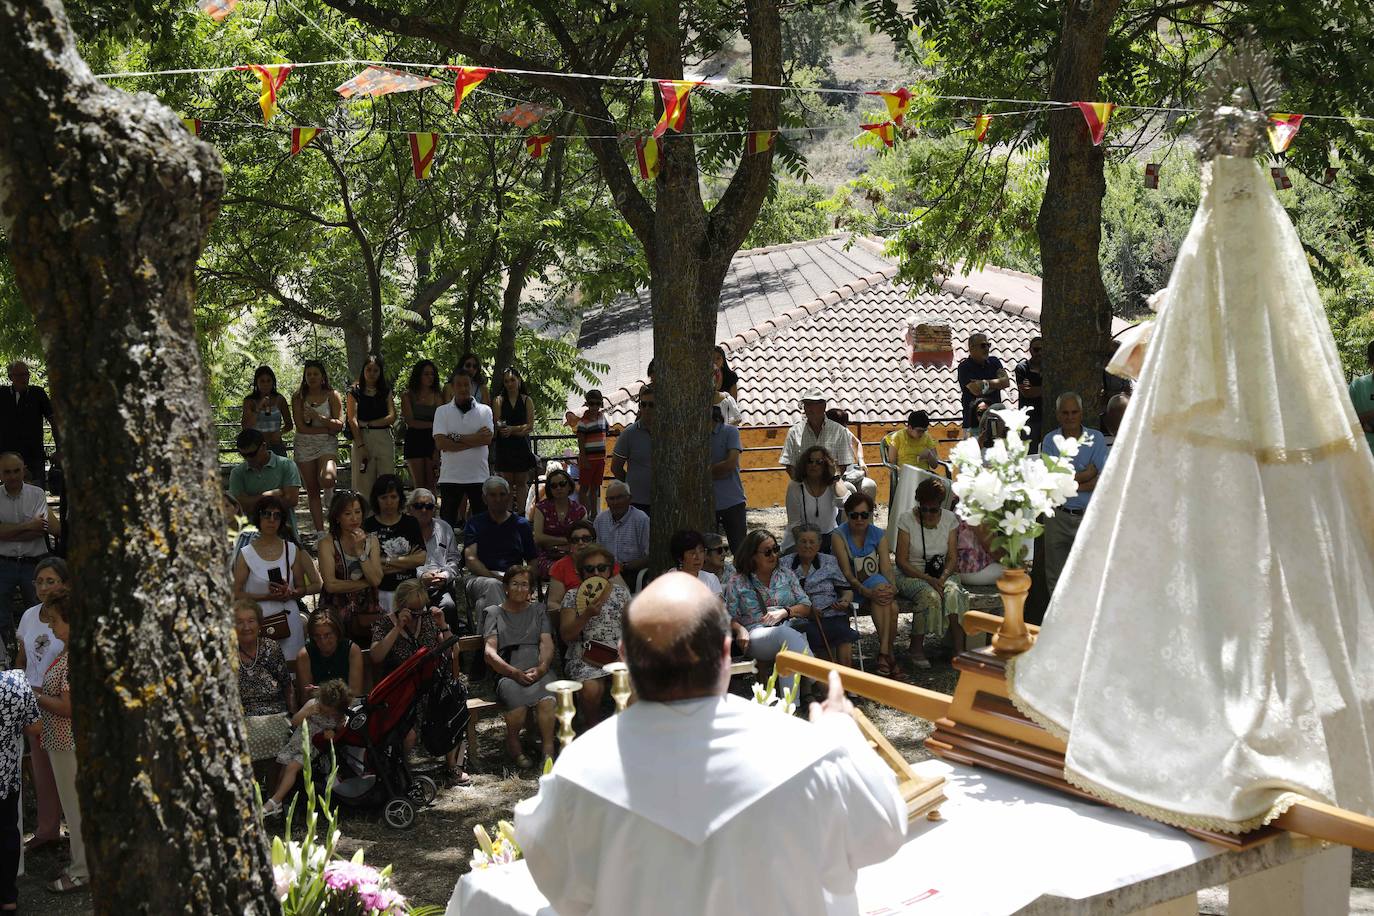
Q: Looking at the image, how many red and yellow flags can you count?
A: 14